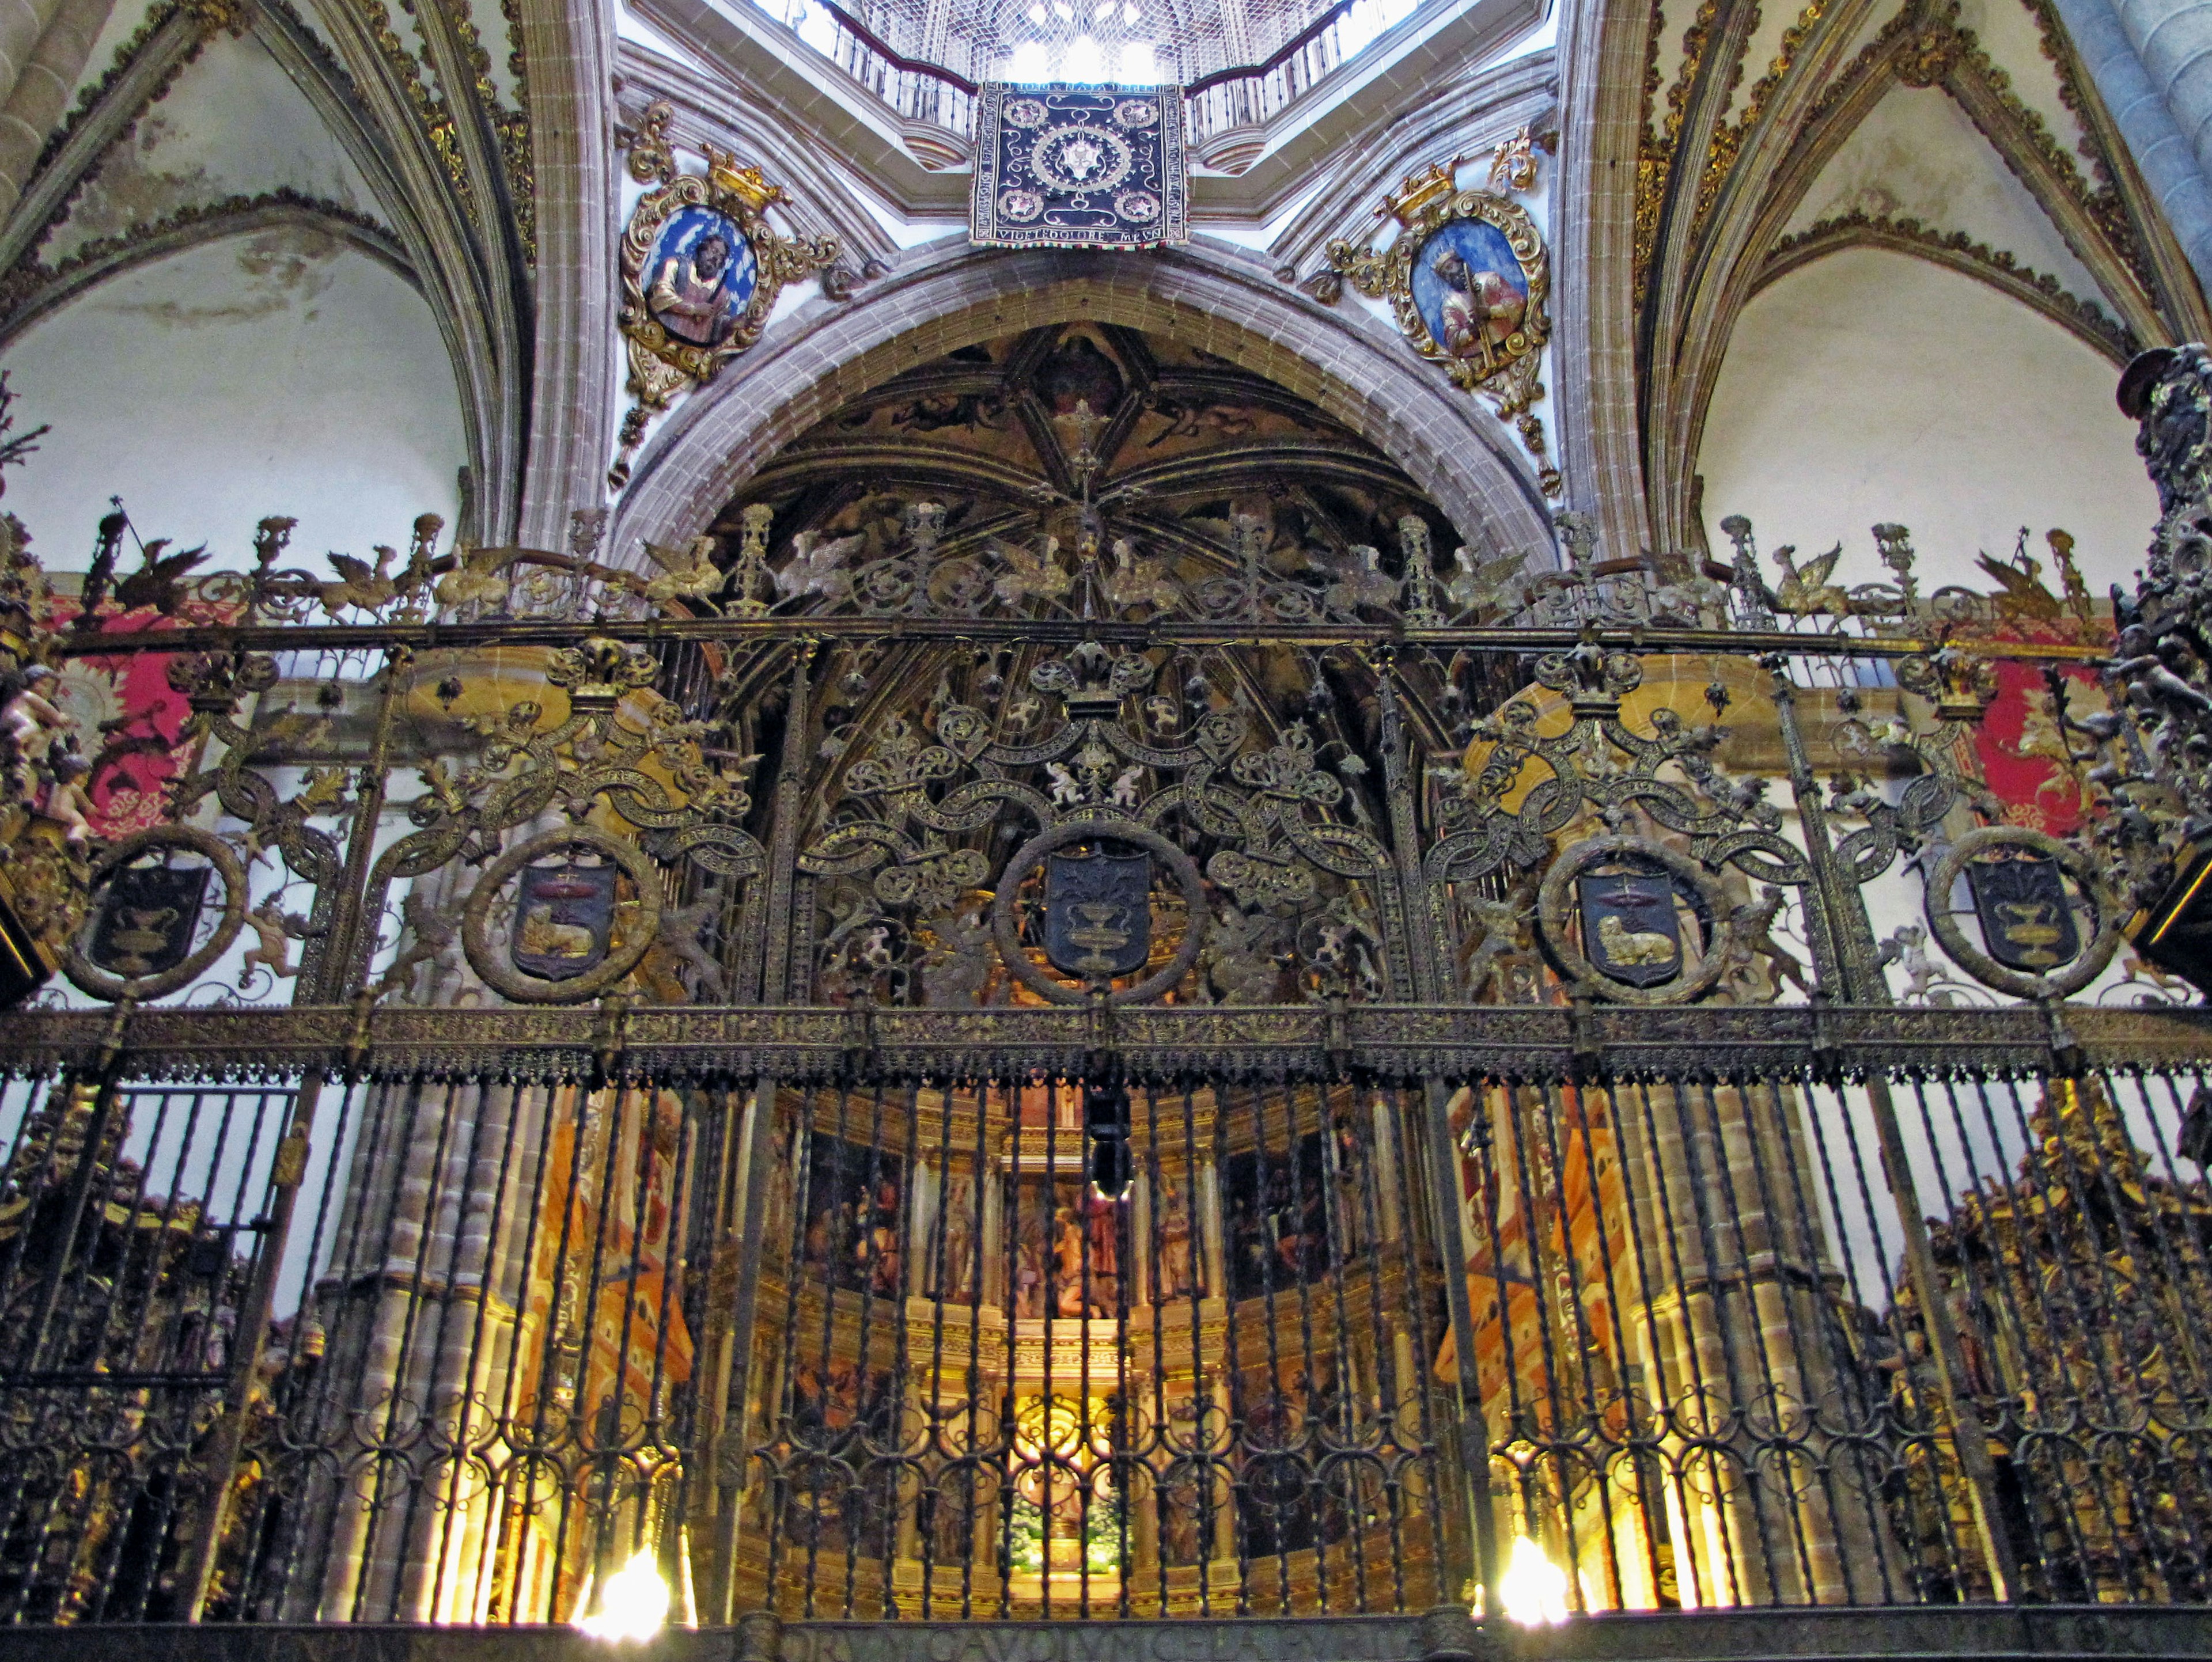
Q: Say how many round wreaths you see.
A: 5